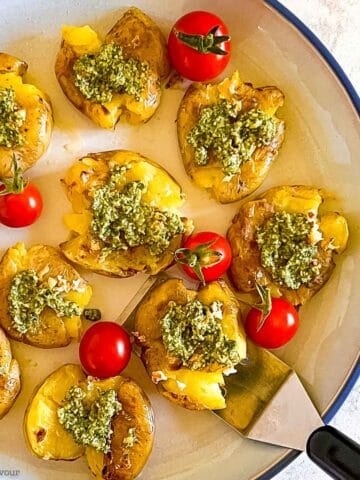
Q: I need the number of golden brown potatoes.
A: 9